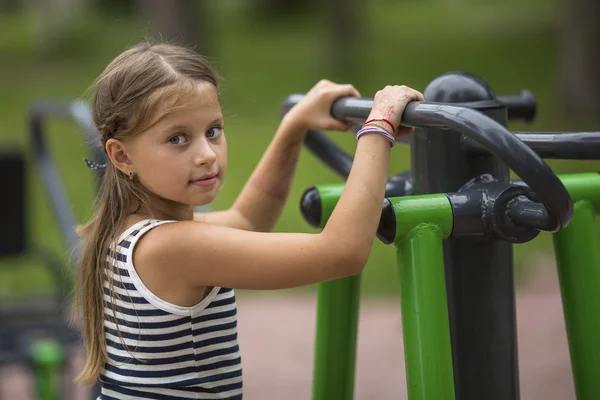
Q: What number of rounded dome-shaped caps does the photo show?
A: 3